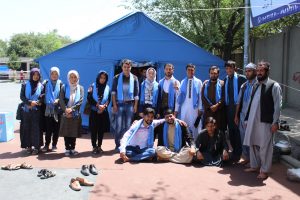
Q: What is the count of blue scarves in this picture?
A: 13